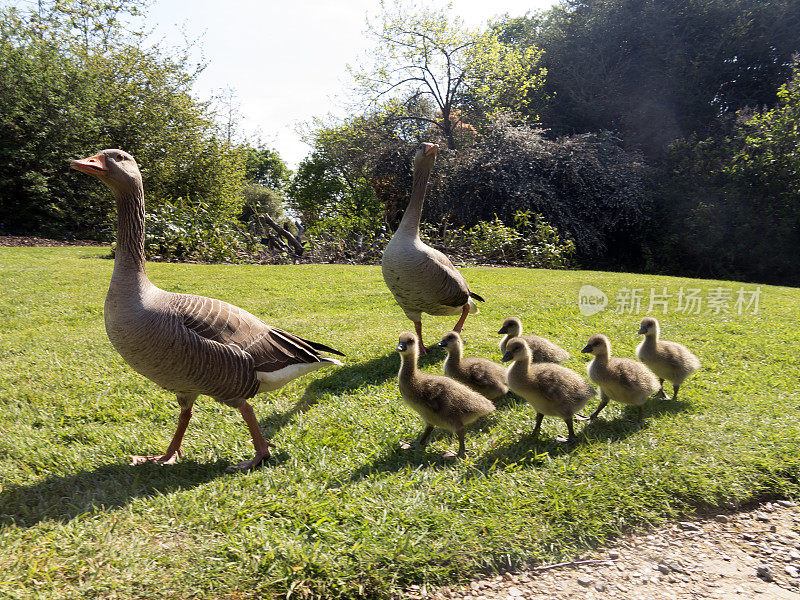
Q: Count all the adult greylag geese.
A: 2